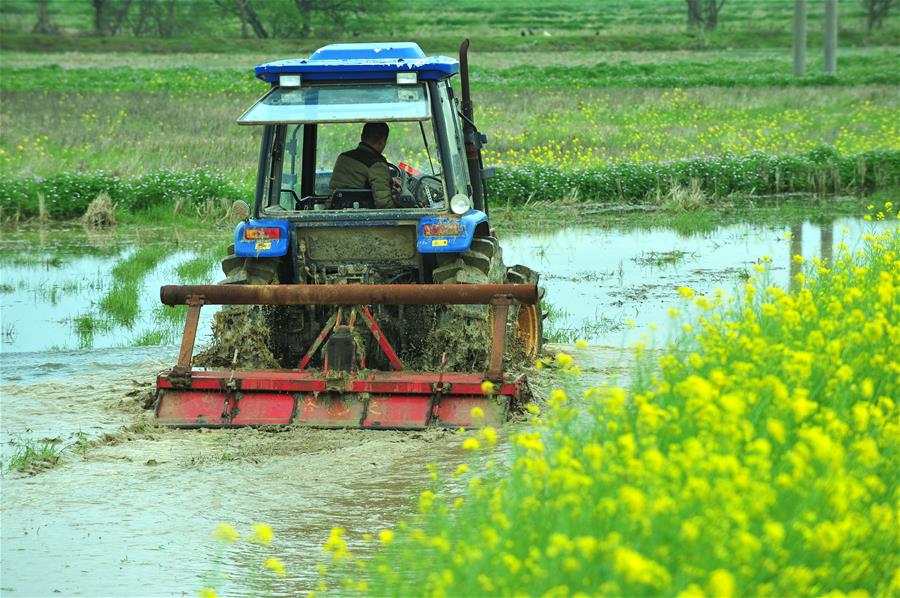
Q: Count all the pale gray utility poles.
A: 2